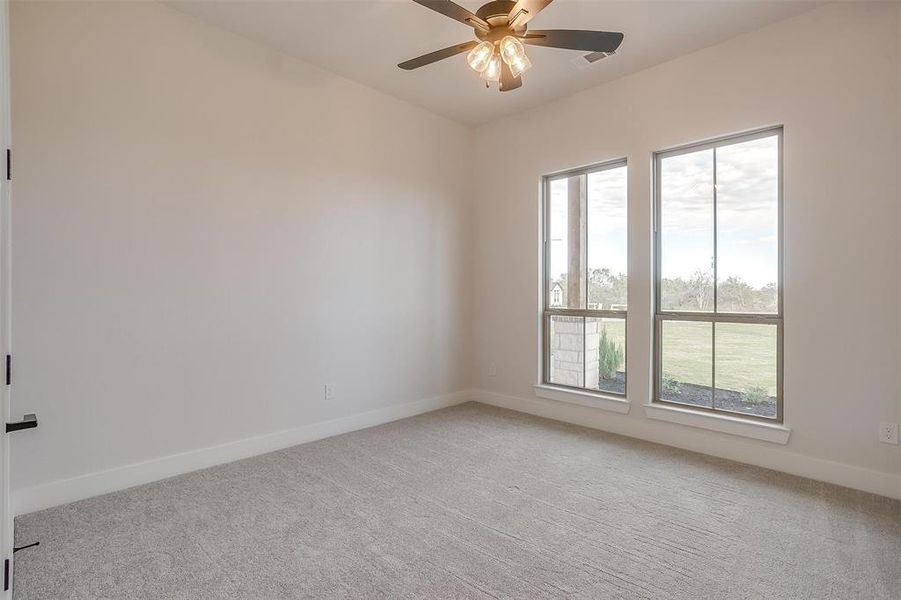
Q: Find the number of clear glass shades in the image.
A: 4